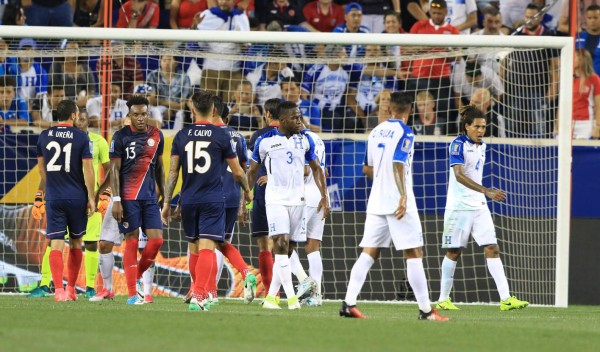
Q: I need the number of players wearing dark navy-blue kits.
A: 5